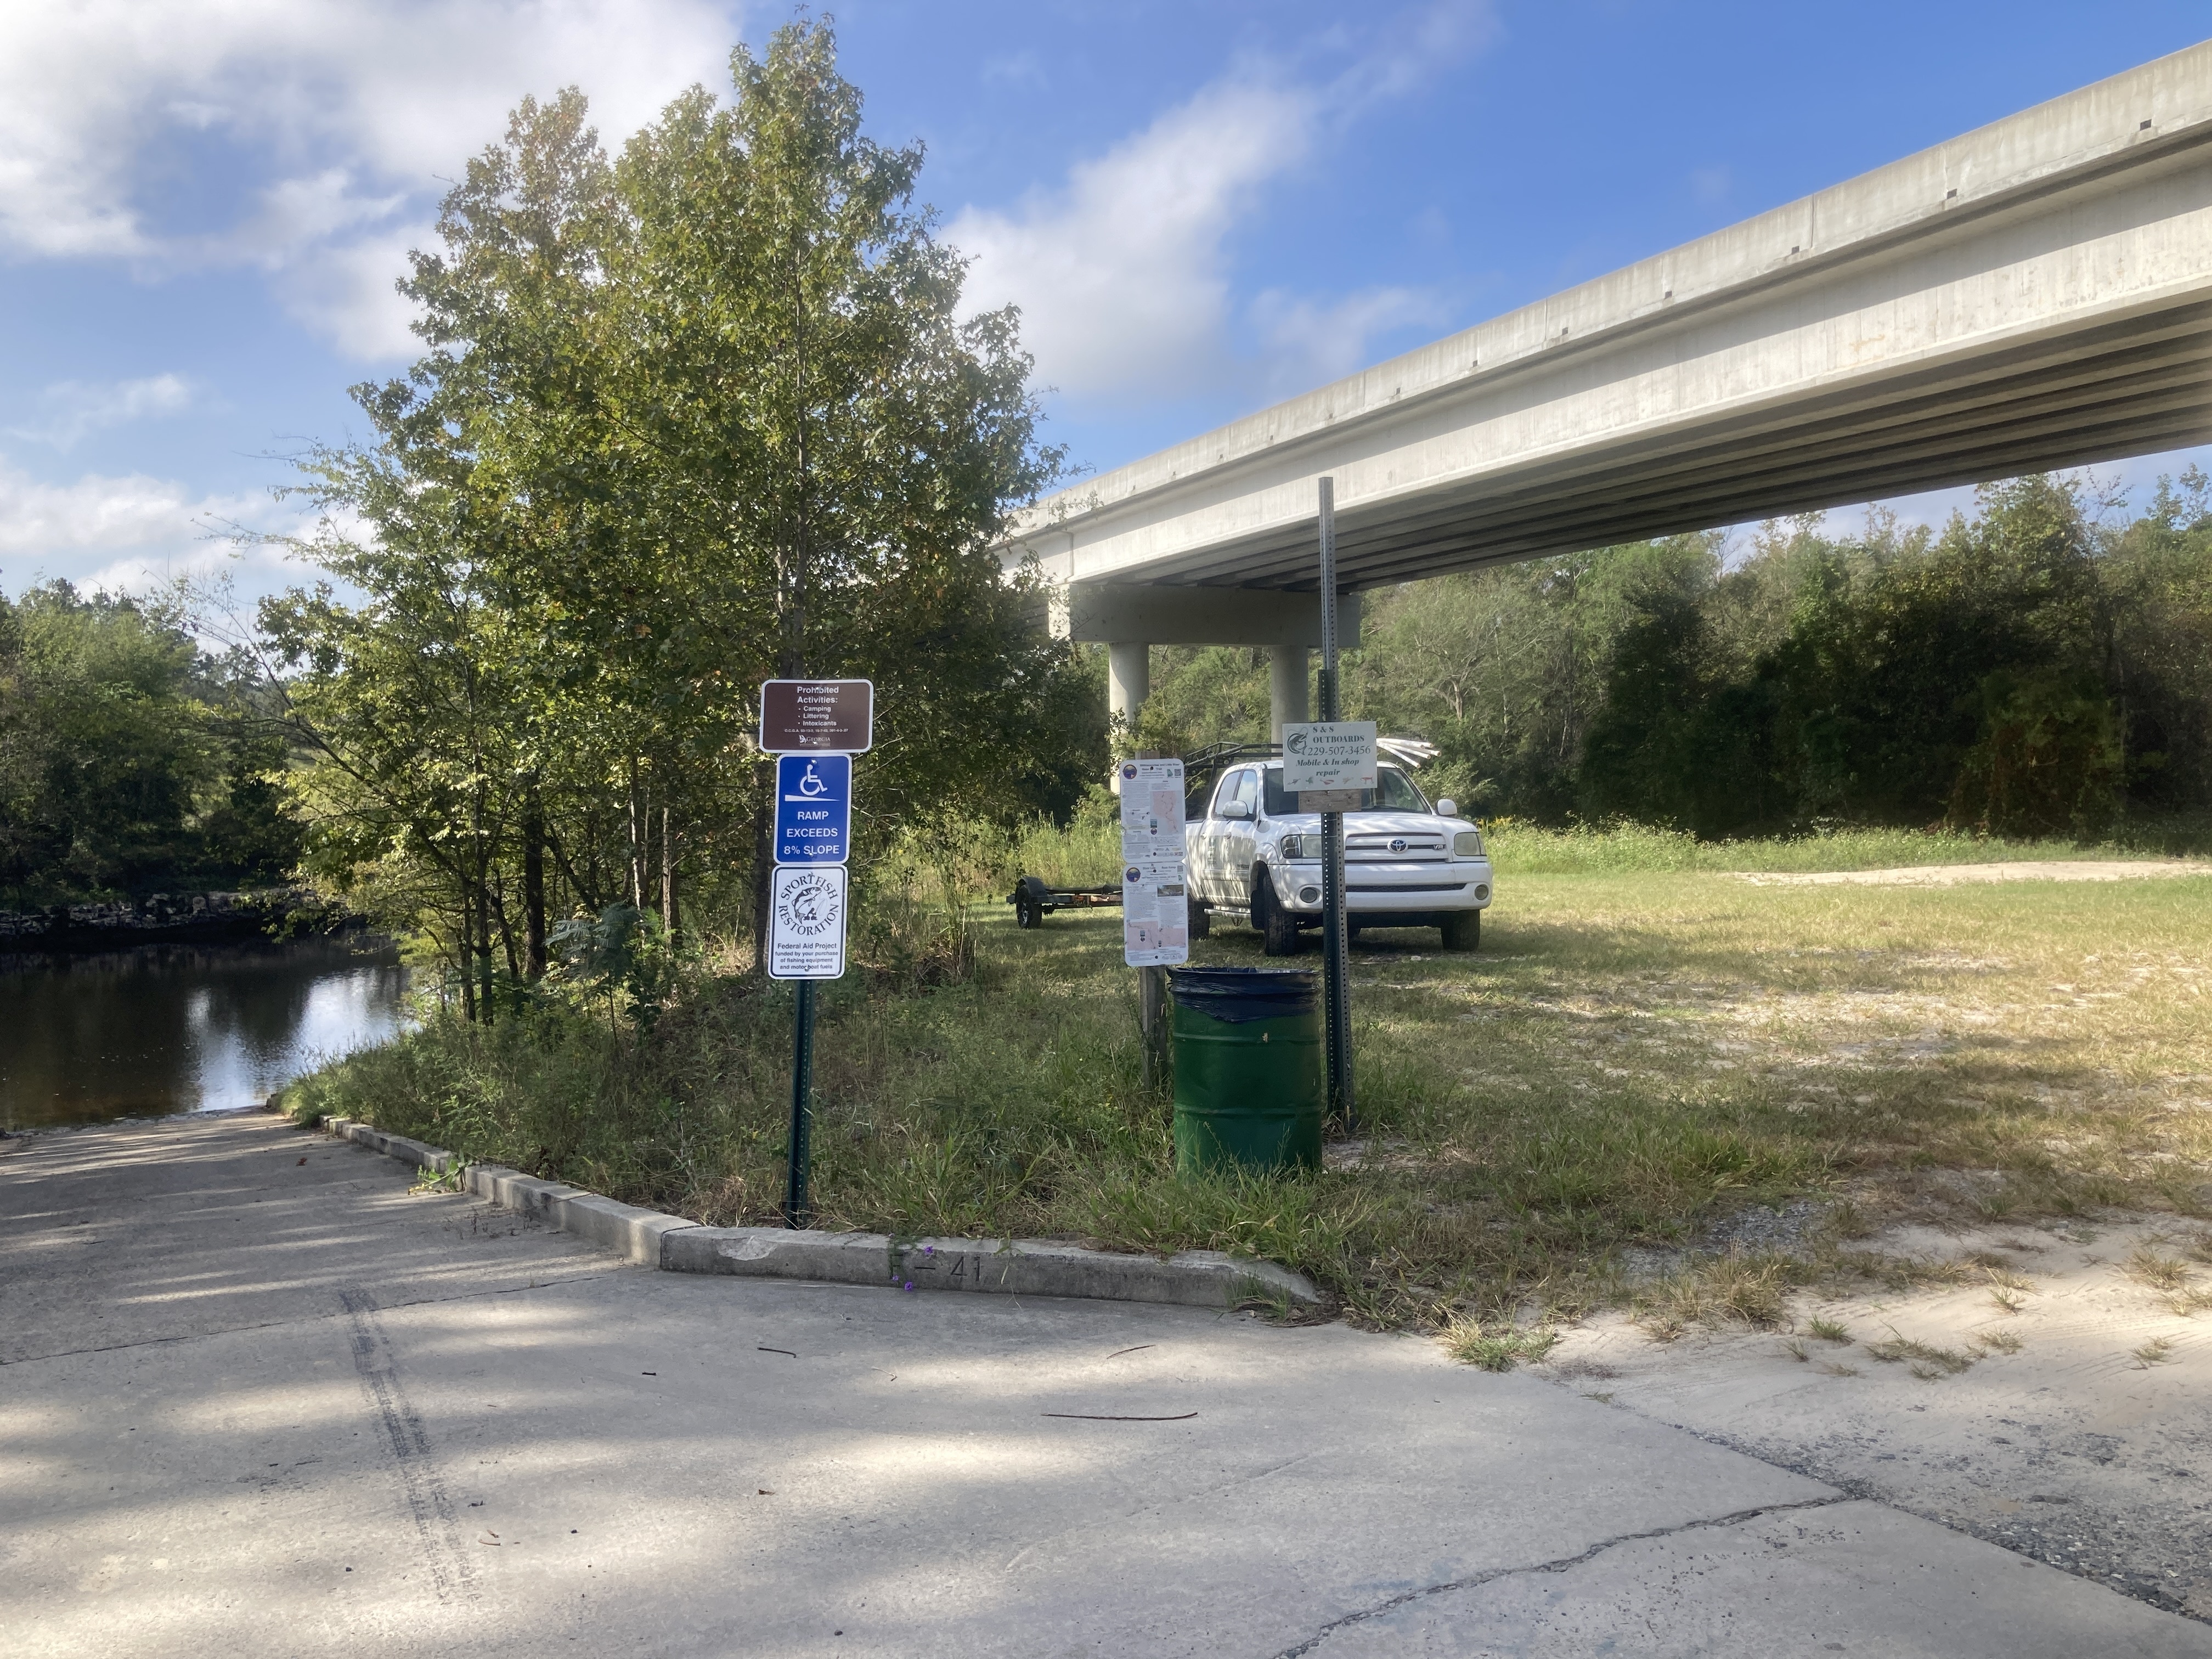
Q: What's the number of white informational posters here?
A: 2